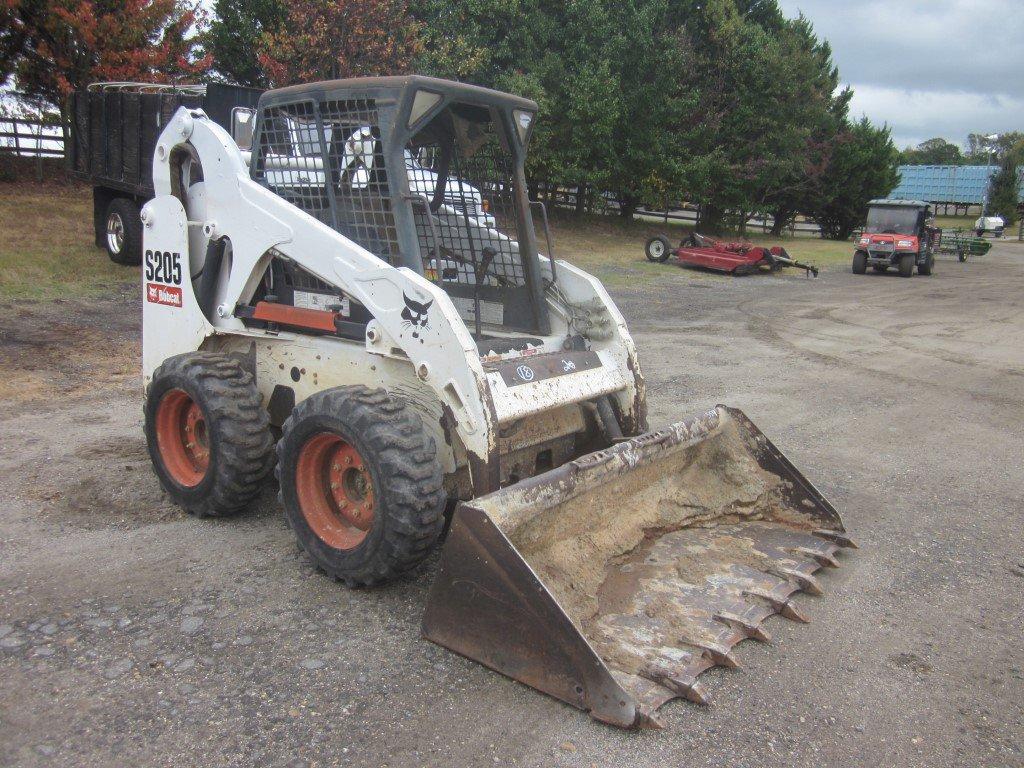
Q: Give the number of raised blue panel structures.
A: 1